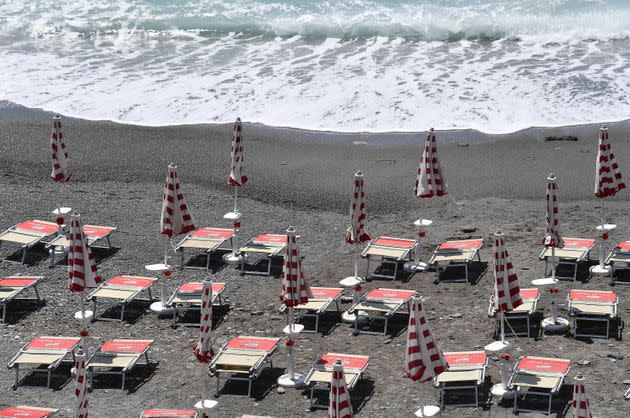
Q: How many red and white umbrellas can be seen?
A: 15